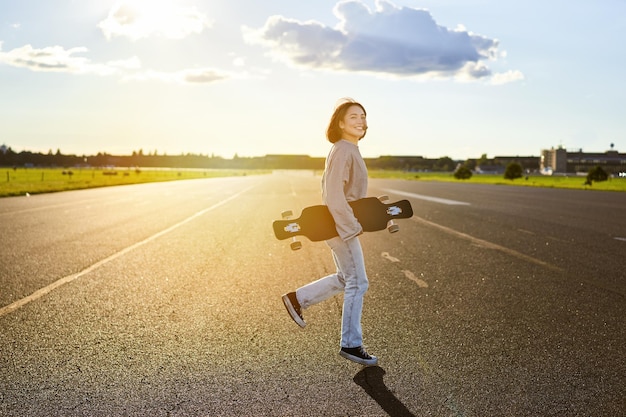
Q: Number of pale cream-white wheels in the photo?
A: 4